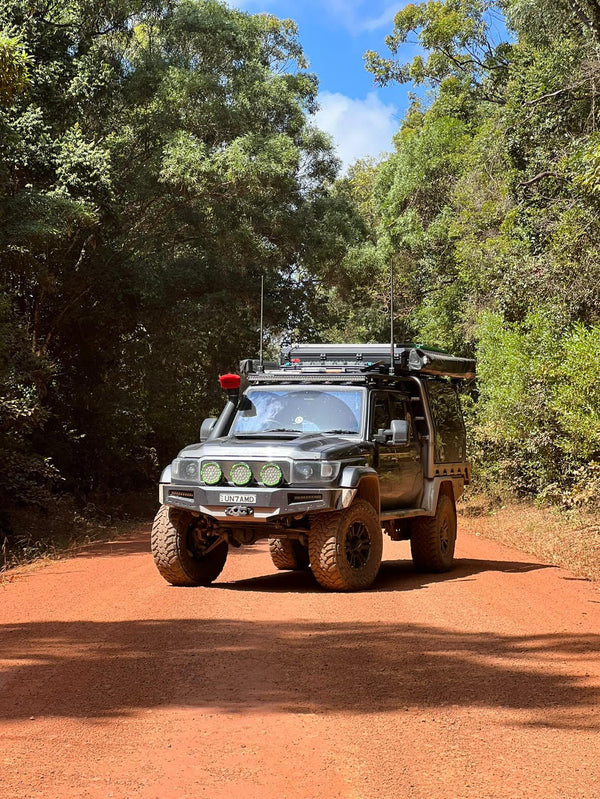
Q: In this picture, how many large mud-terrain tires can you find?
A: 4